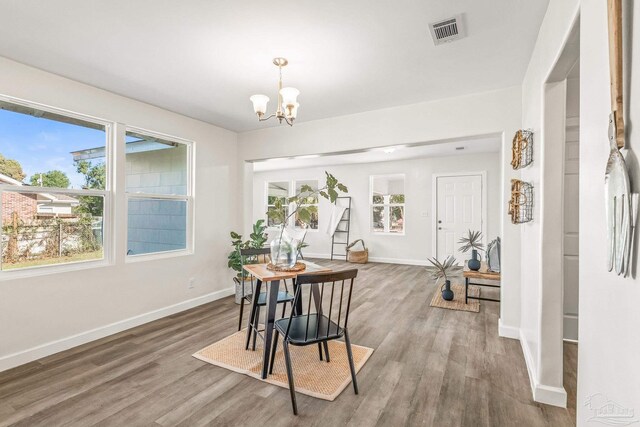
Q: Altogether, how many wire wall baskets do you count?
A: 2